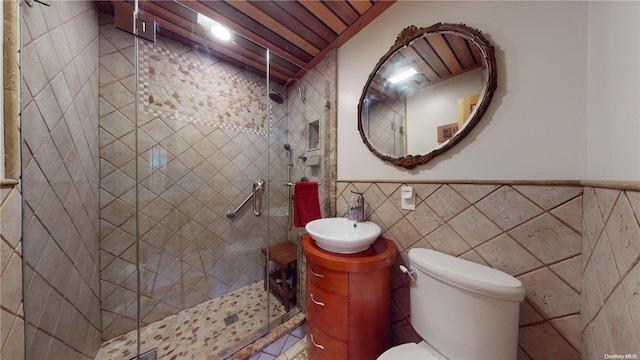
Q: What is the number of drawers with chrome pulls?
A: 3